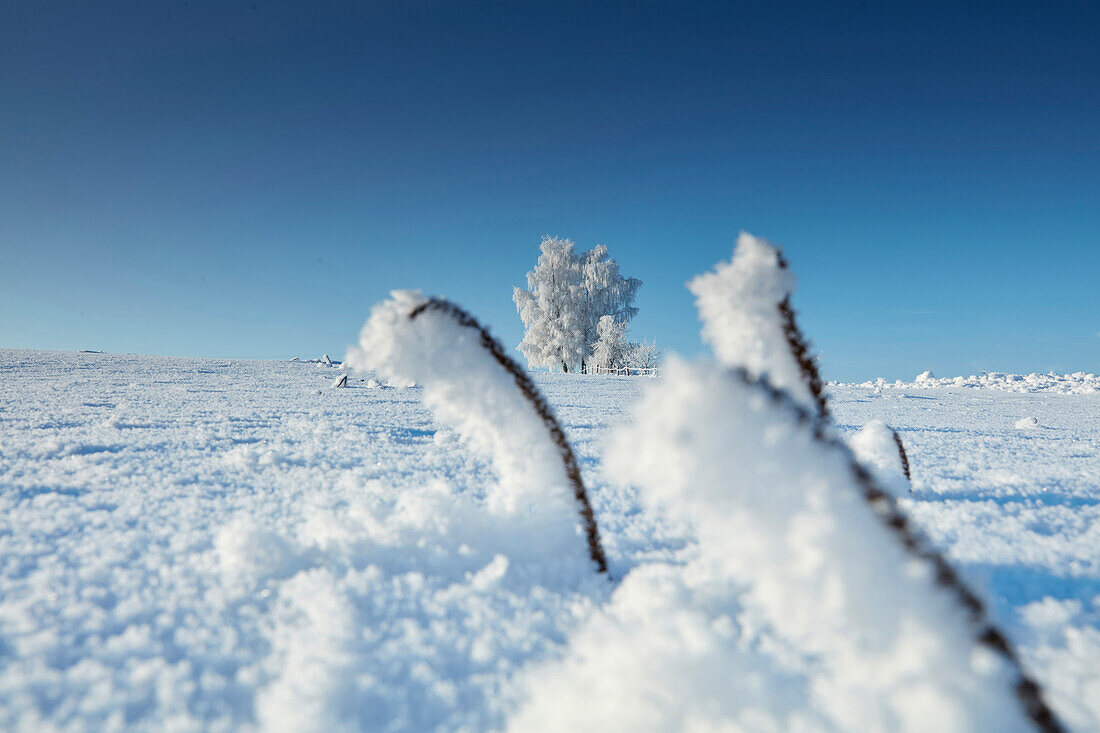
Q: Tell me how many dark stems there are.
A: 4